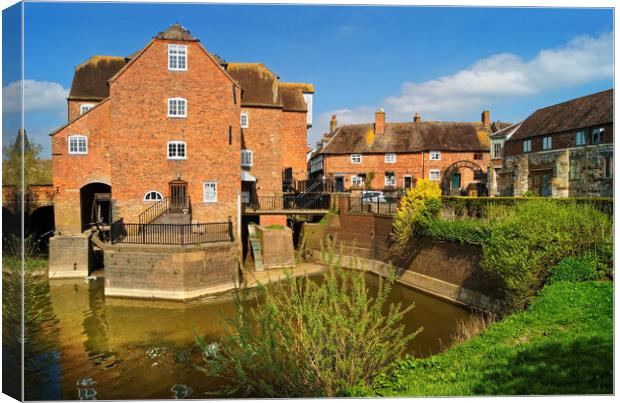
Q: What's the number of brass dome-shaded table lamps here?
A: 0